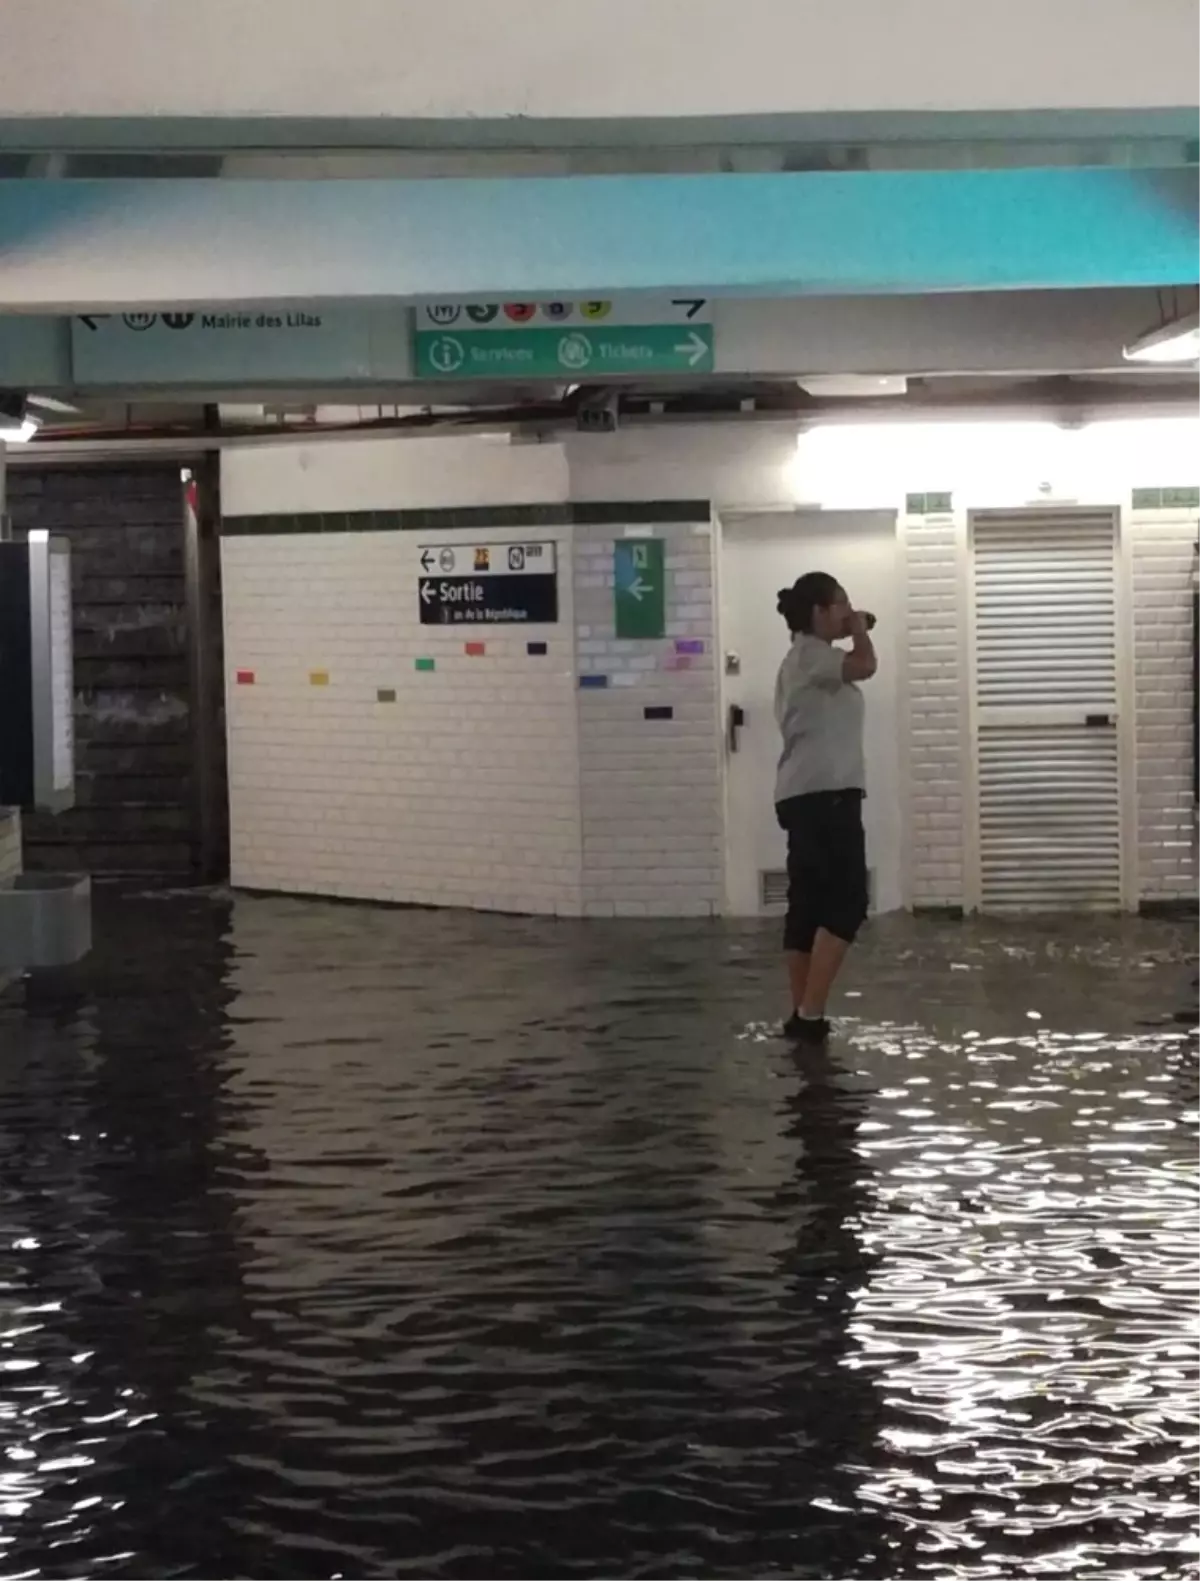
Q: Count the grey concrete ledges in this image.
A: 1